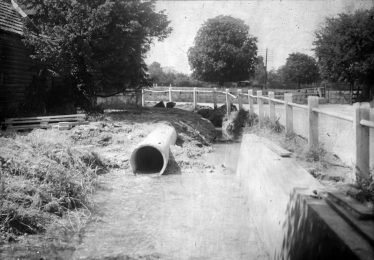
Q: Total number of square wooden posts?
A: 12